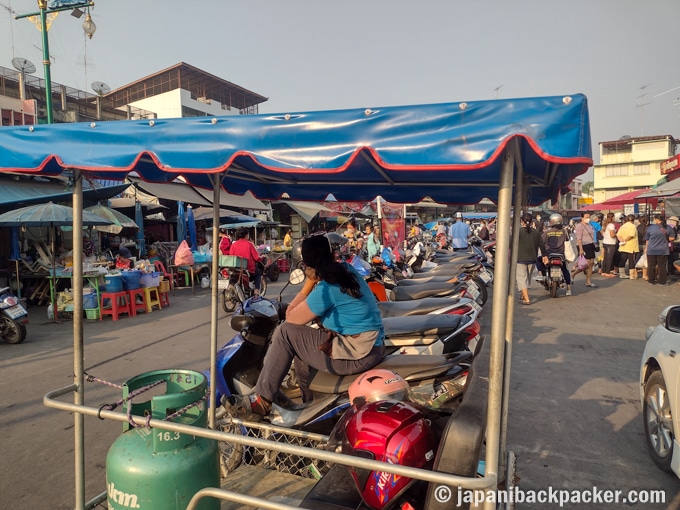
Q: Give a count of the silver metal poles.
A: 4